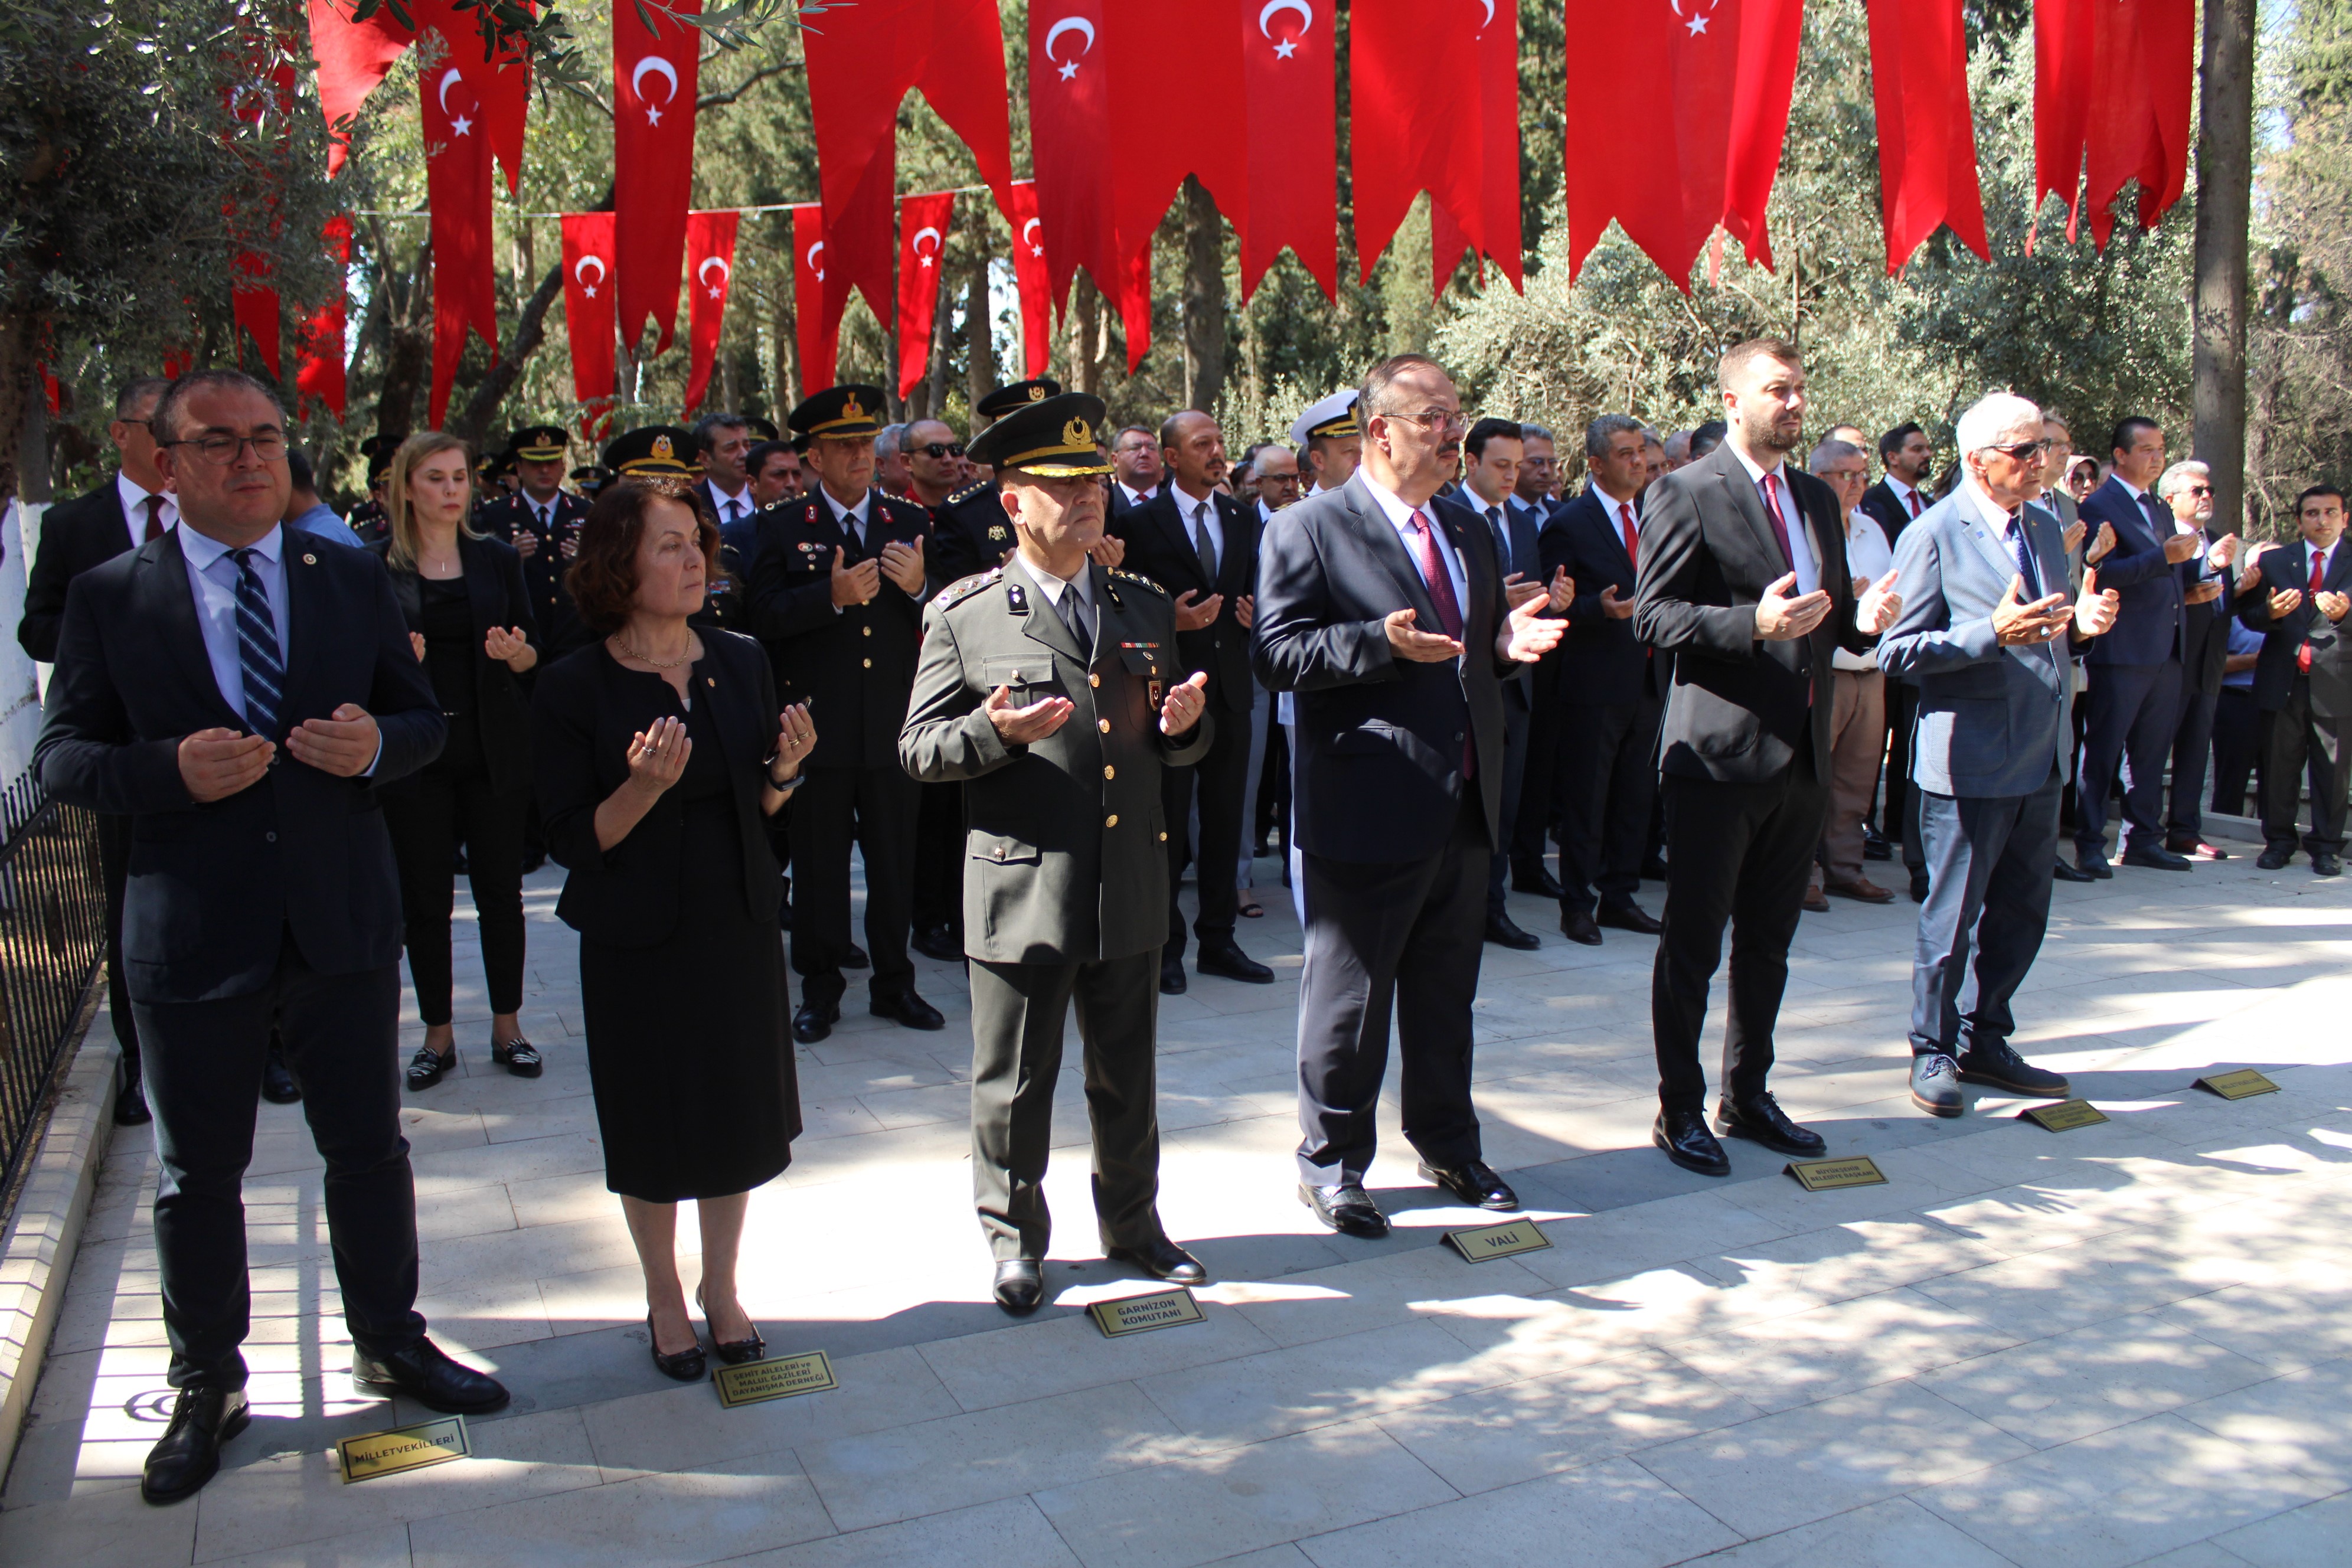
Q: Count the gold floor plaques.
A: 7